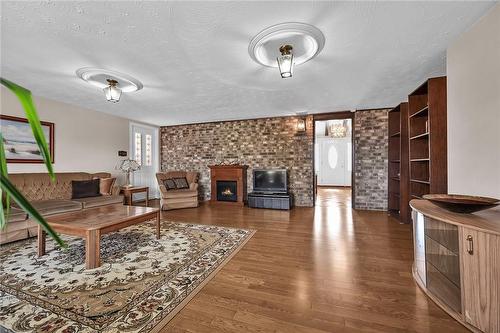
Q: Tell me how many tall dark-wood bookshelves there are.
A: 2